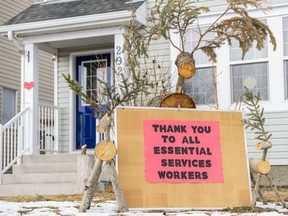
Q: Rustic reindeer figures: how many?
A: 3